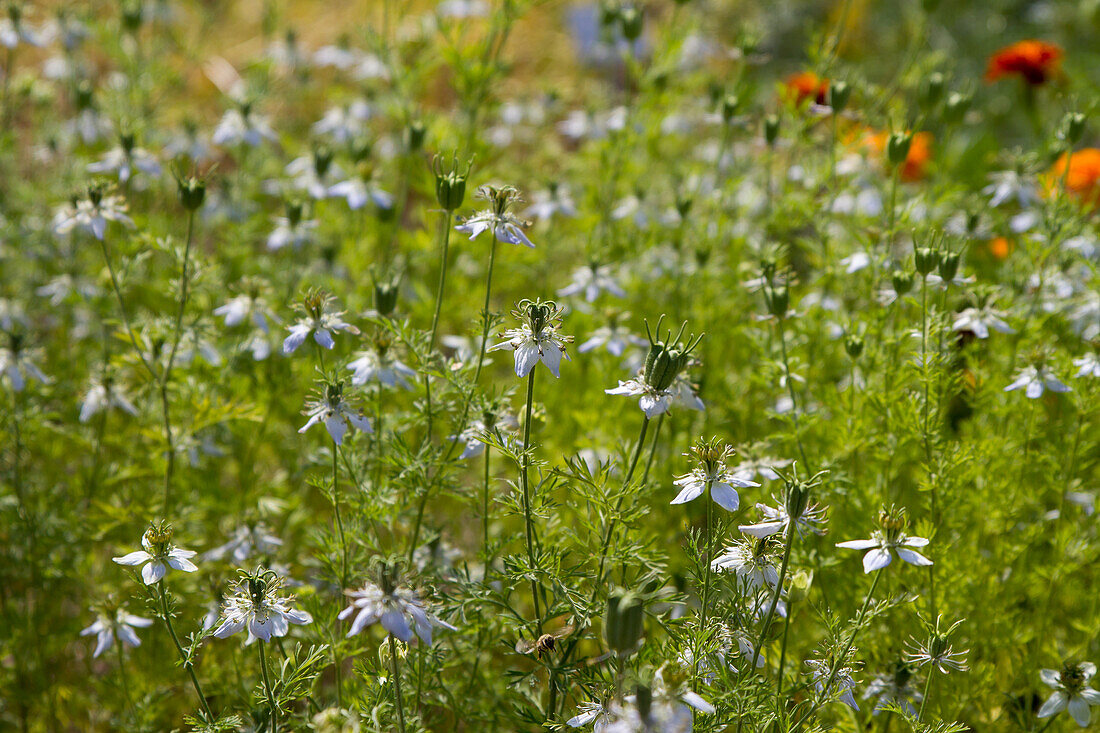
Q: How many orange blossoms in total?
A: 5